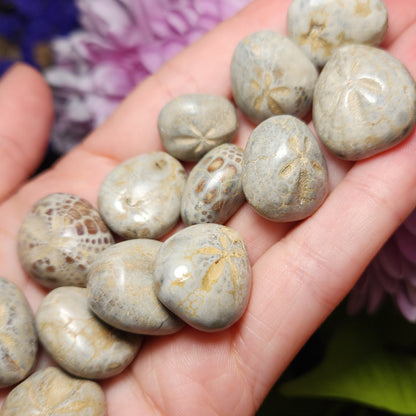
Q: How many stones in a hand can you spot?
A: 13